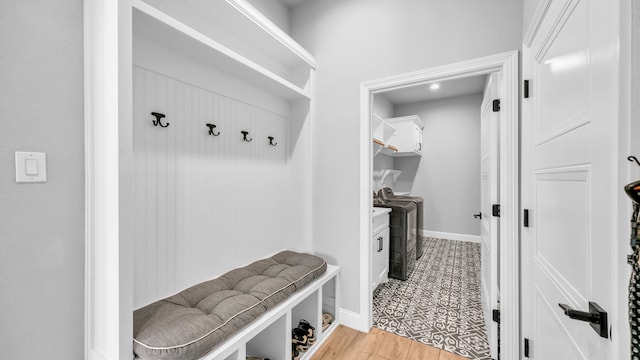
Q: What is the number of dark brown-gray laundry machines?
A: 2